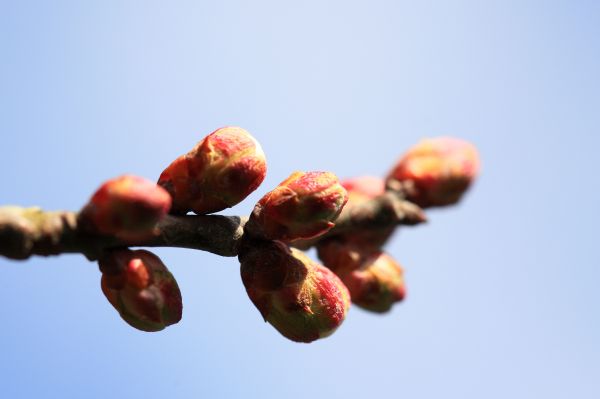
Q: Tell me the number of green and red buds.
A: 8